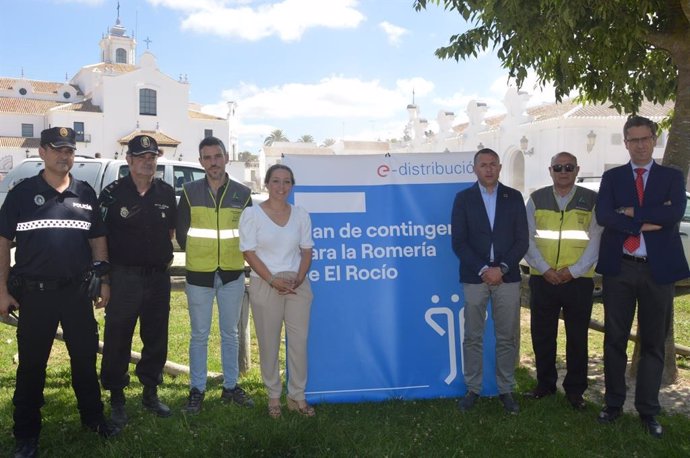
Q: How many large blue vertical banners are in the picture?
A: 1